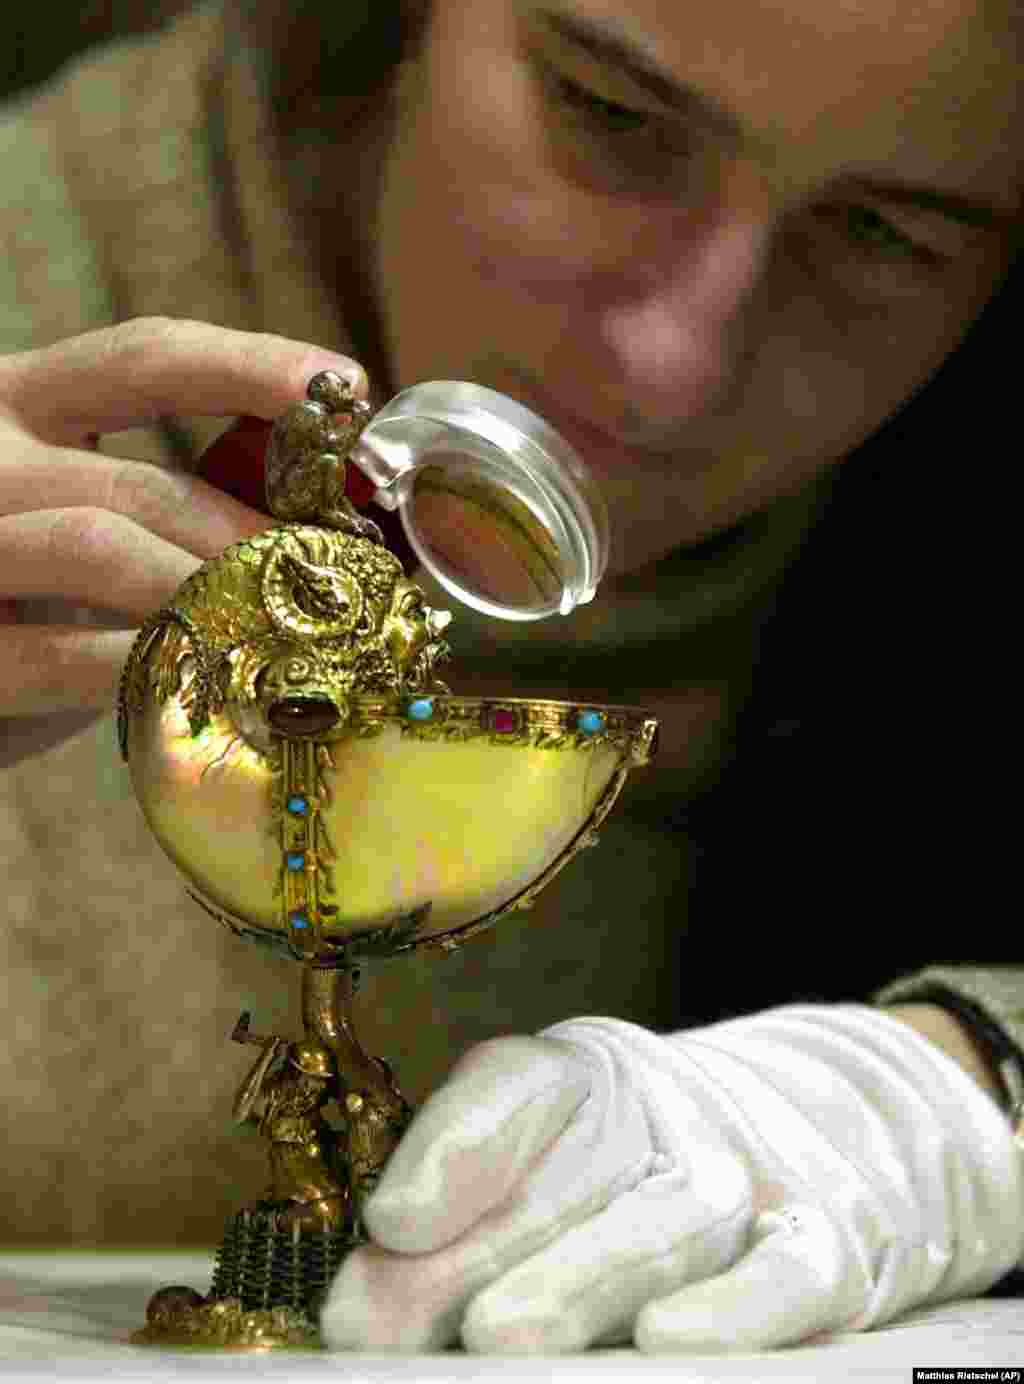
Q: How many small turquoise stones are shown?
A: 5